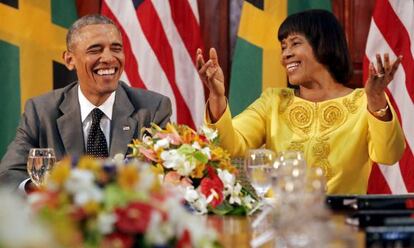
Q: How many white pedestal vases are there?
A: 0